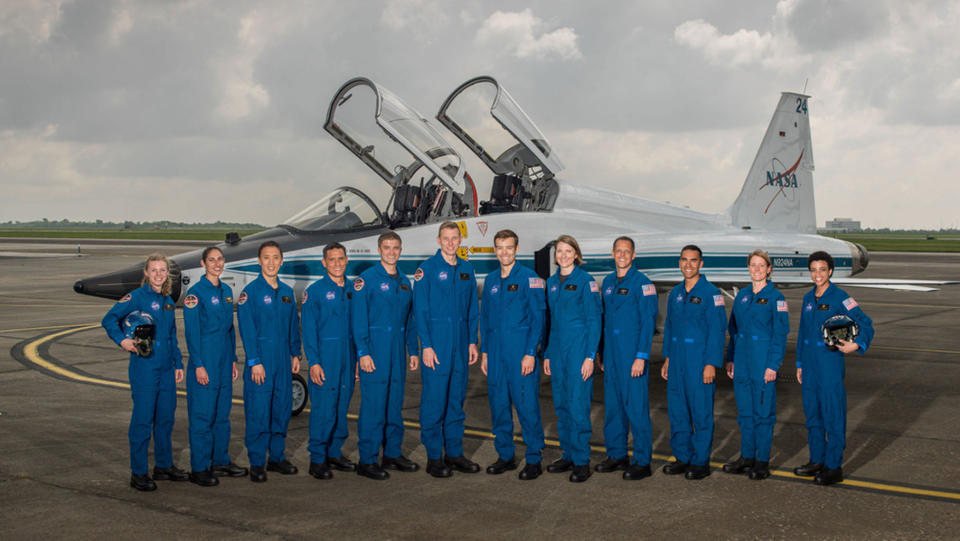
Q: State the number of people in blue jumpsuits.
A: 12